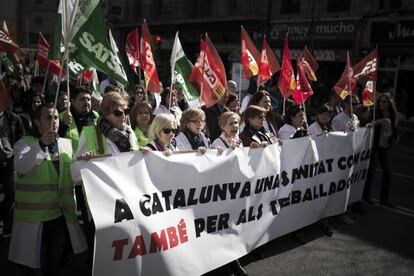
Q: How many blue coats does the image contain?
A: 0